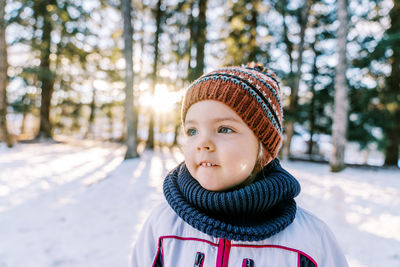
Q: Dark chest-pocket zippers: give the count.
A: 2